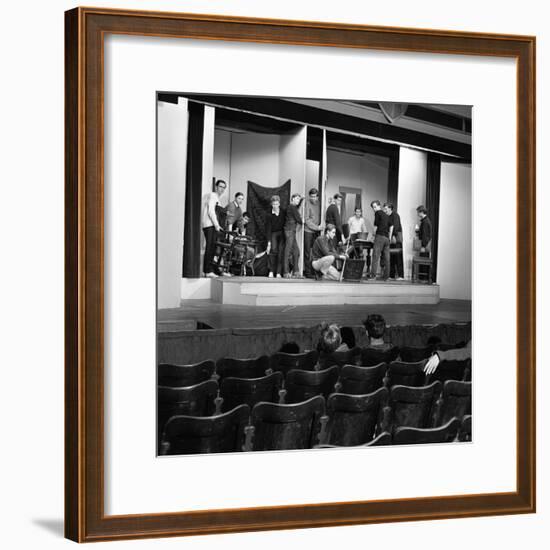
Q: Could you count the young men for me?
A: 12